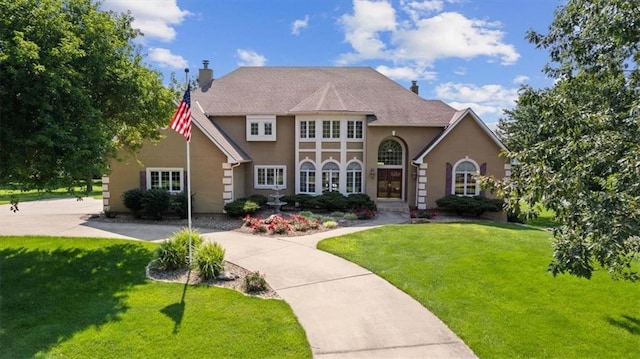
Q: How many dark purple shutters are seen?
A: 4